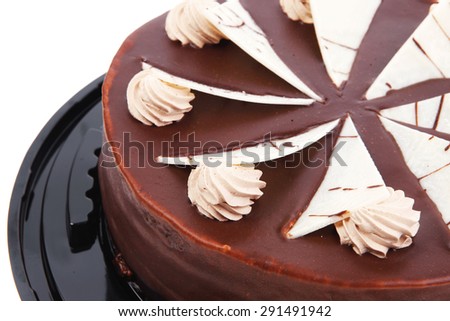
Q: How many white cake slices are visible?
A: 8